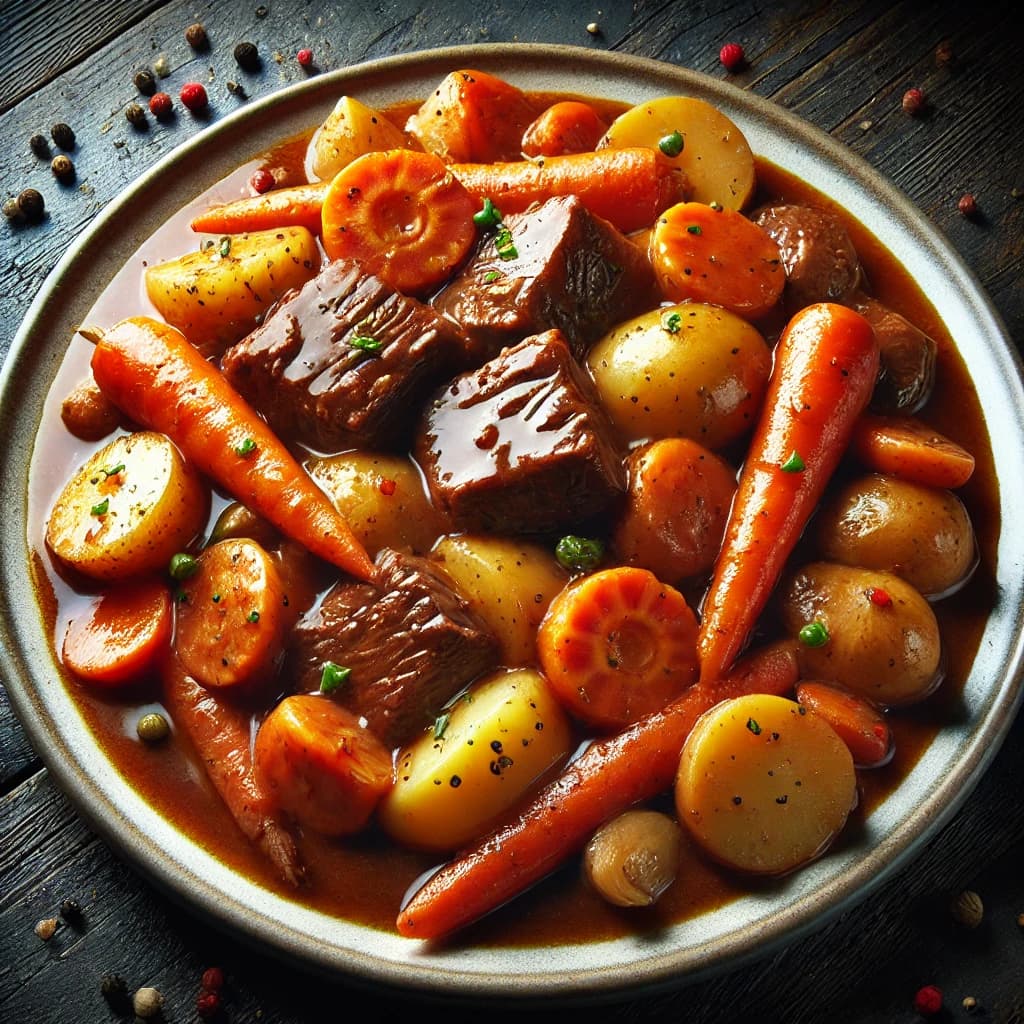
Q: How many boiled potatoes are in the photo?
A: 11